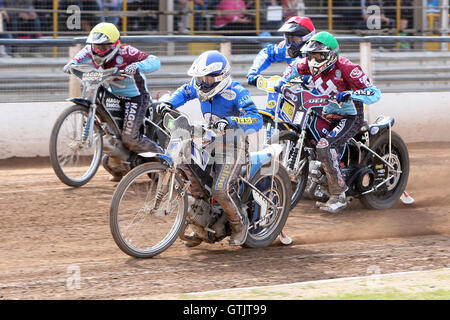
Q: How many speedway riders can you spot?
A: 4